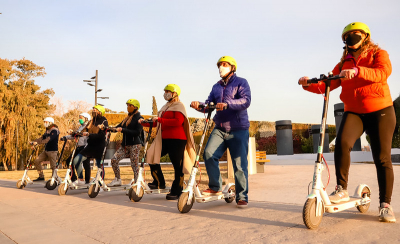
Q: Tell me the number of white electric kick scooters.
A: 7